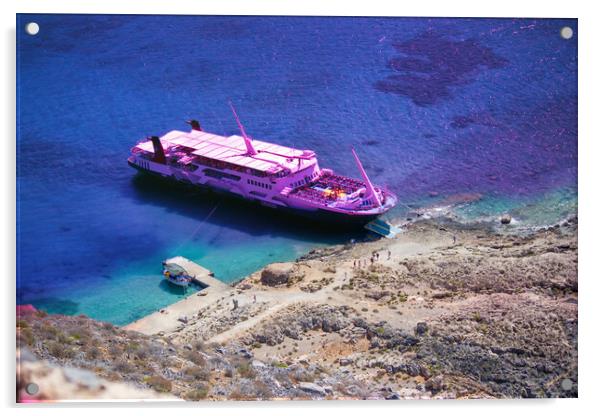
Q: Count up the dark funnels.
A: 2